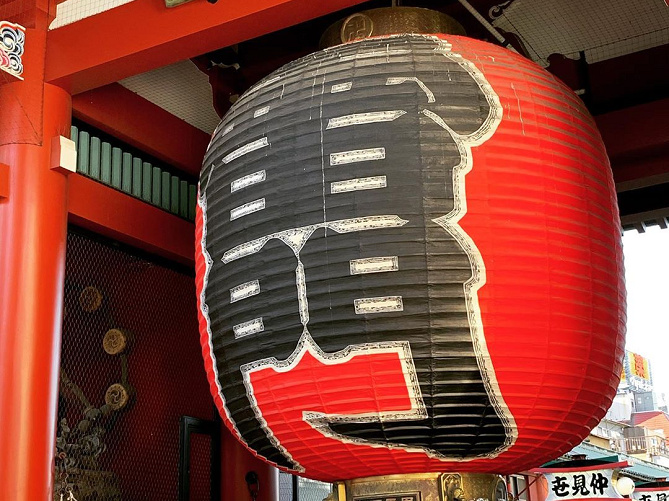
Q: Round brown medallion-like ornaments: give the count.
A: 3